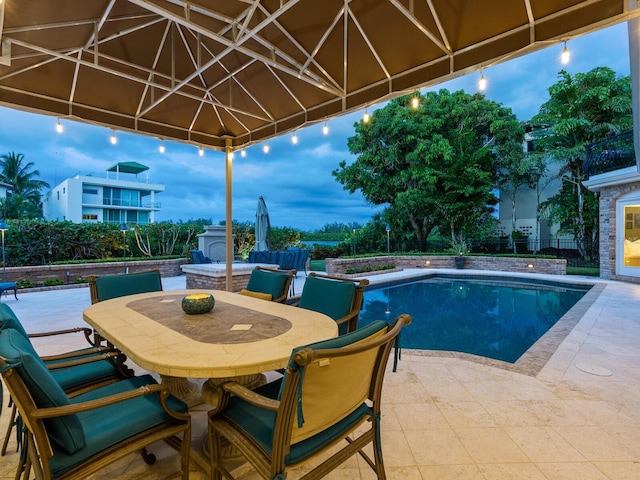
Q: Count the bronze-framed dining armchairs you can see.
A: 6